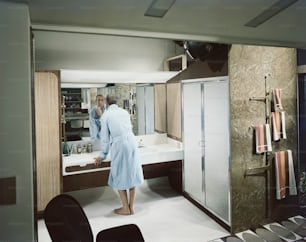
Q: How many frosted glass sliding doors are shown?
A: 2